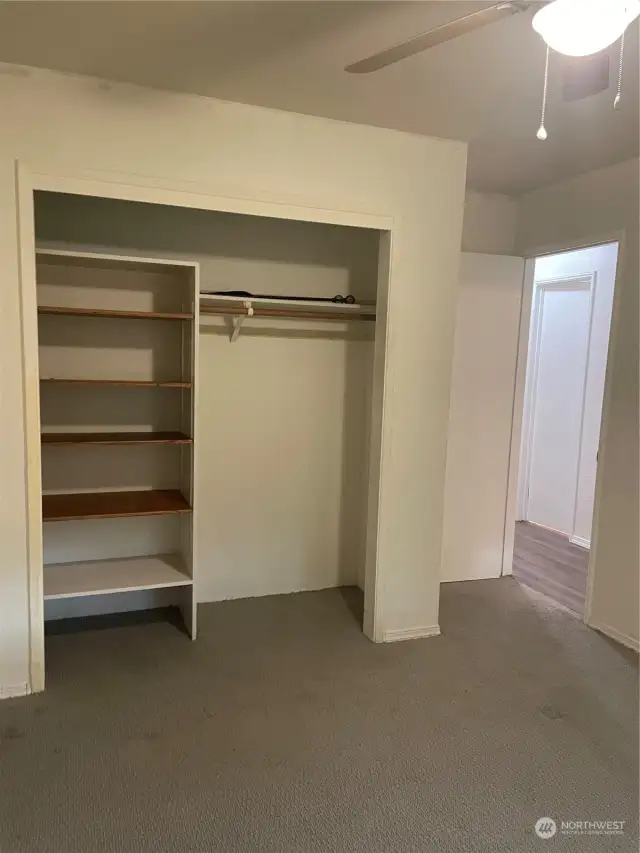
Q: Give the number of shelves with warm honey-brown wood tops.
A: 4